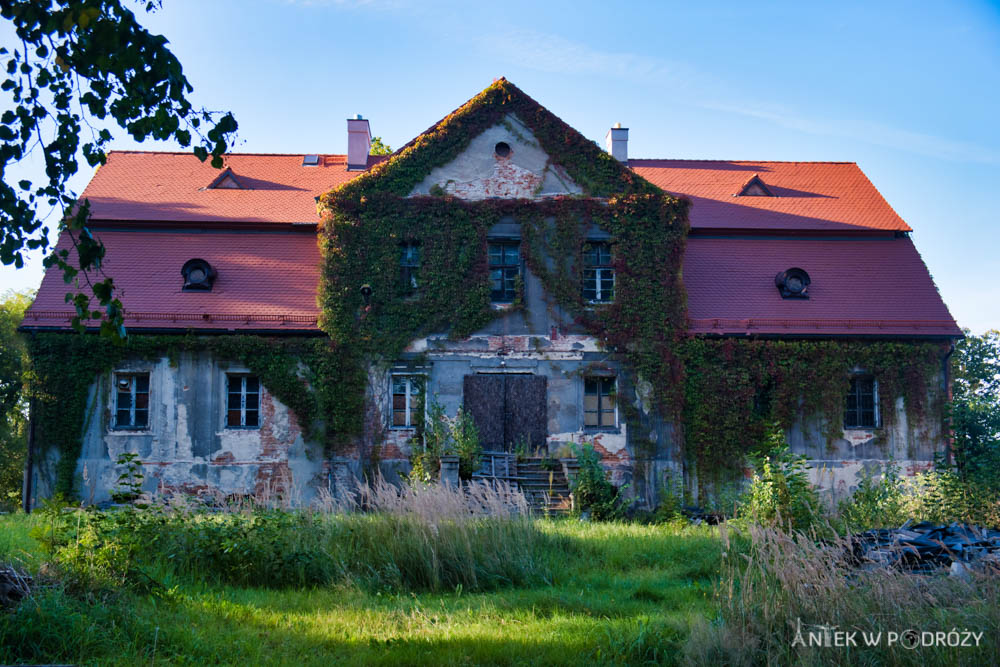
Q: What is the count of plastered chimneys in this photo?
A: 2